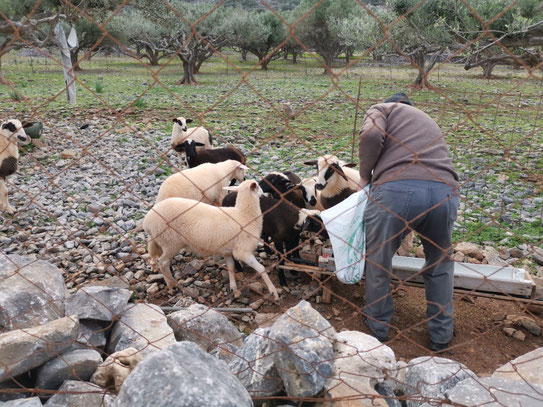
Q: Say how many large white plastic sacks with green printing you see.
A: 1